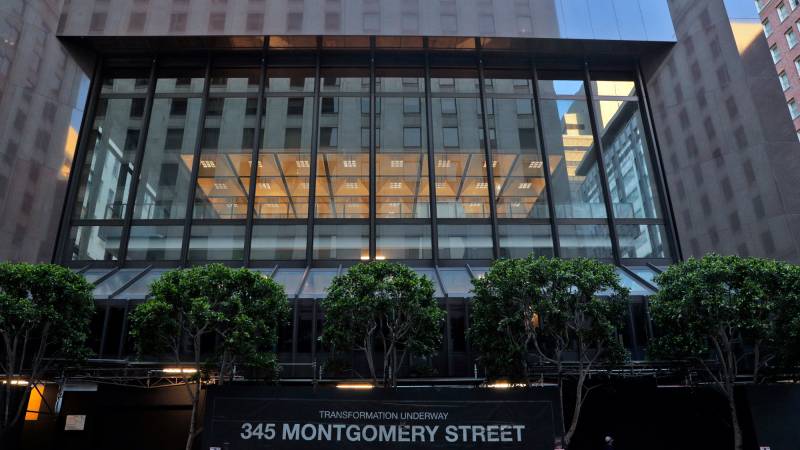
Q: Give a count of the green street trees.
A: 5